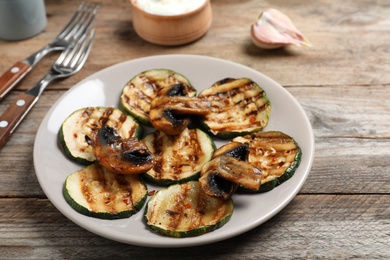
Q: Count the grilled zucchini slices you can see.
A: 7